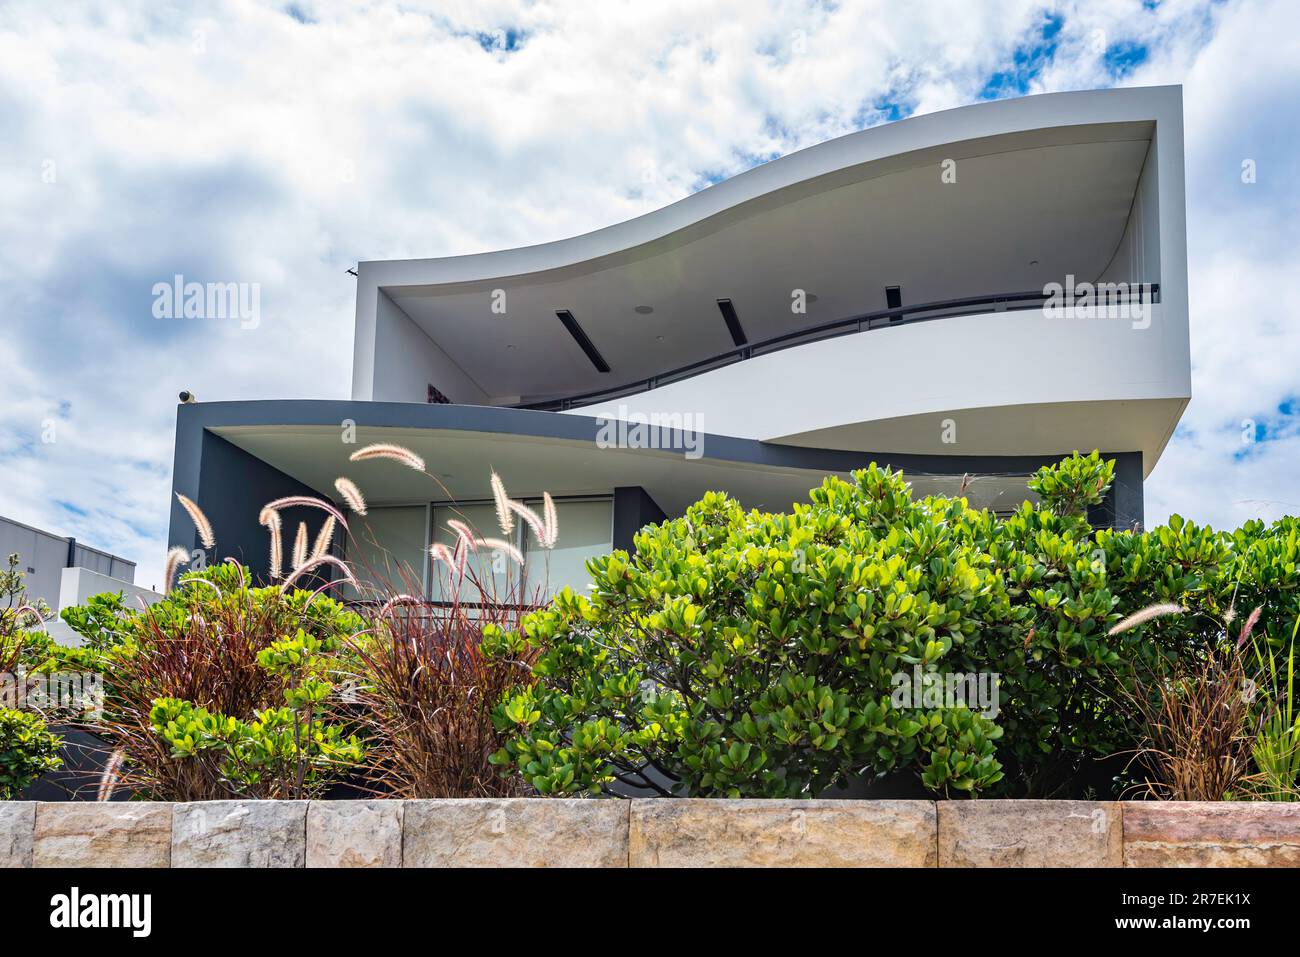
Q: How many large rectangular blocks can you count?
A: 8